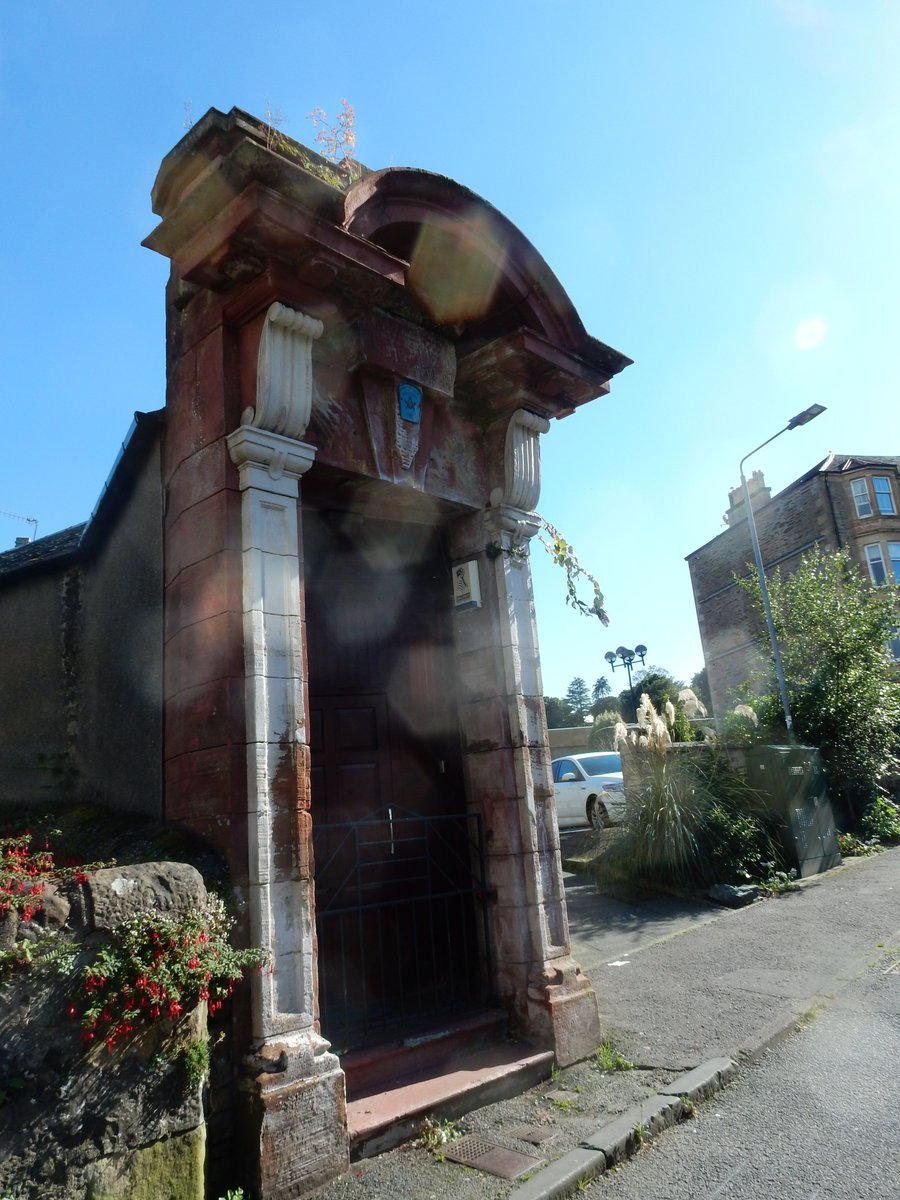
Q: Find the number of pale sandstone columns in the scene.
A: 2